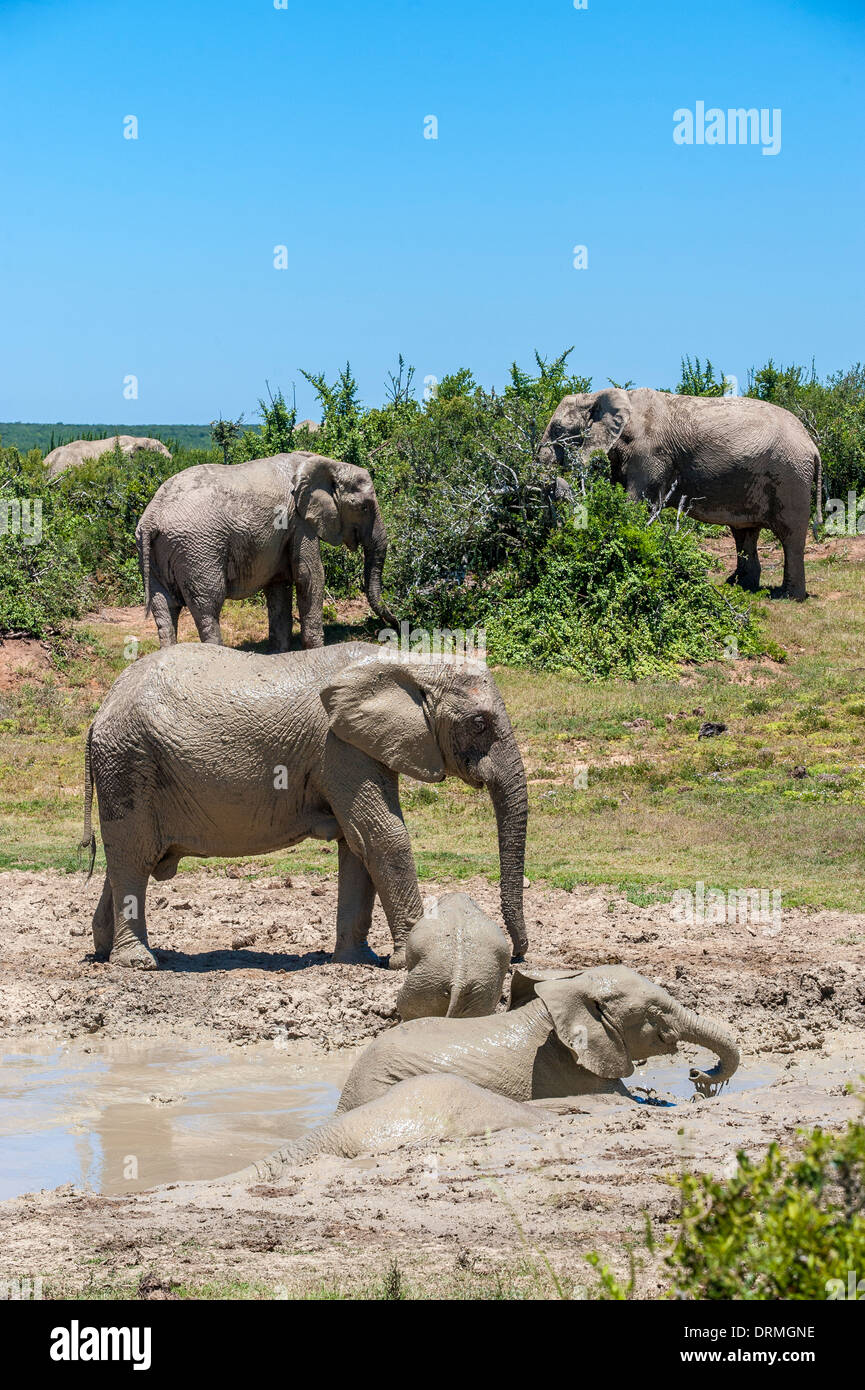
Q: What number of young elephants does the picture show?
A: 3